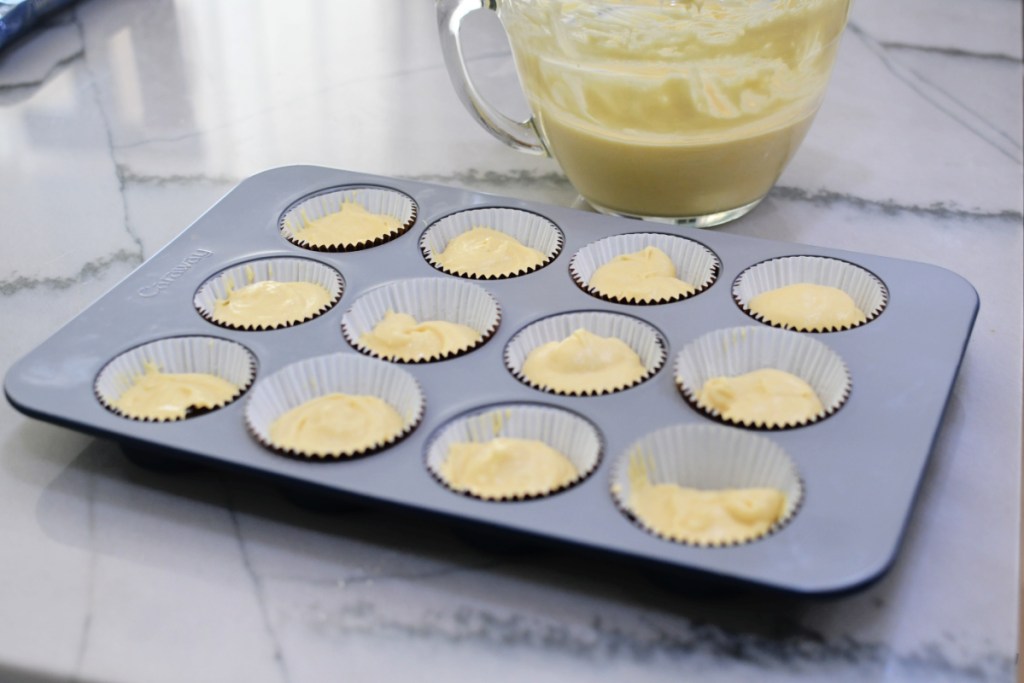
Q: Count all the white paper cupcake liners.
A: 12